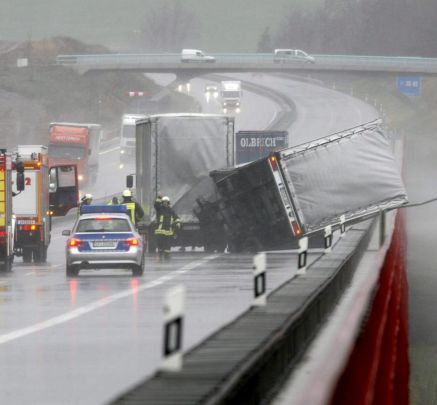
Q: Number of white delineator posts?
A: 5